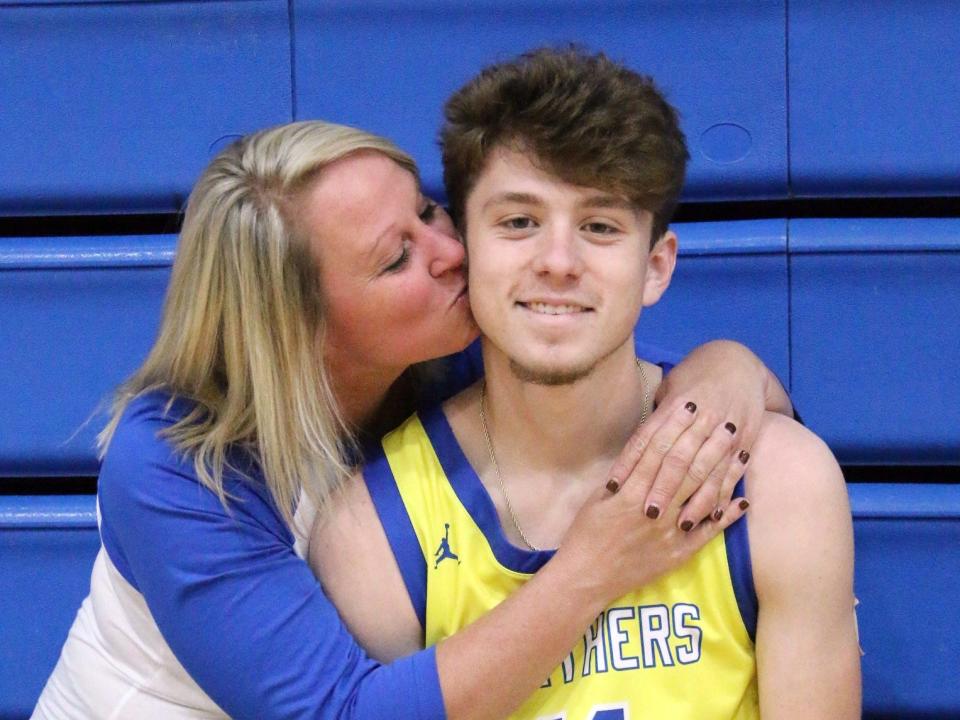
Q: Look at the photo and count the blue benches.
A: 3